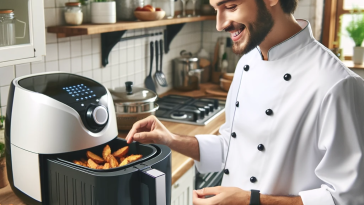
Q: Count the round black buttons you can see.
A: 8